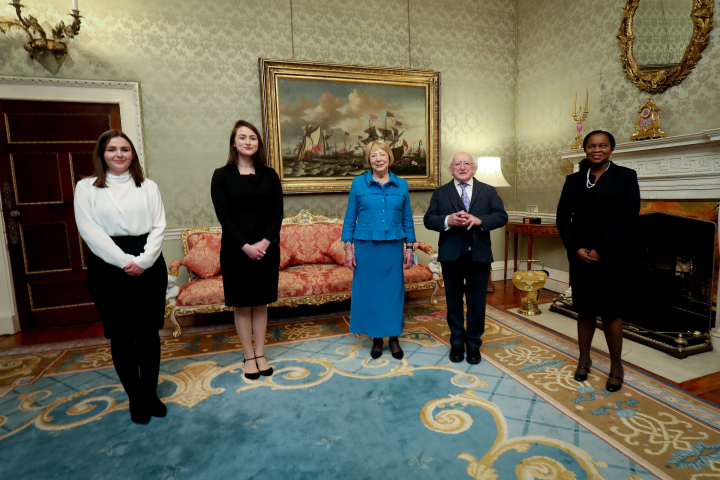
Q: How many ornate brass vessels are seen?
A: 1